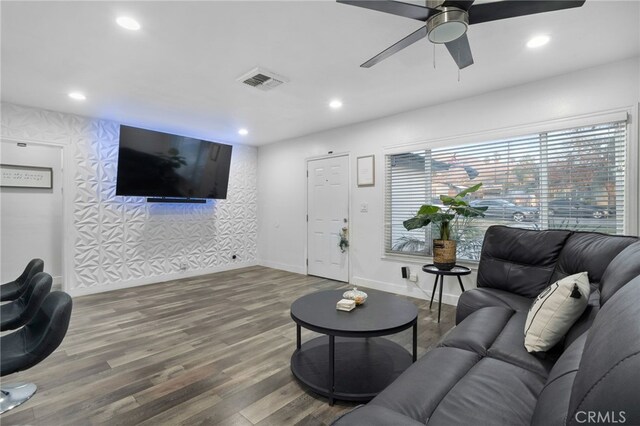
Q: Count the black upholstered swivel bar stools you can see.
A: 3